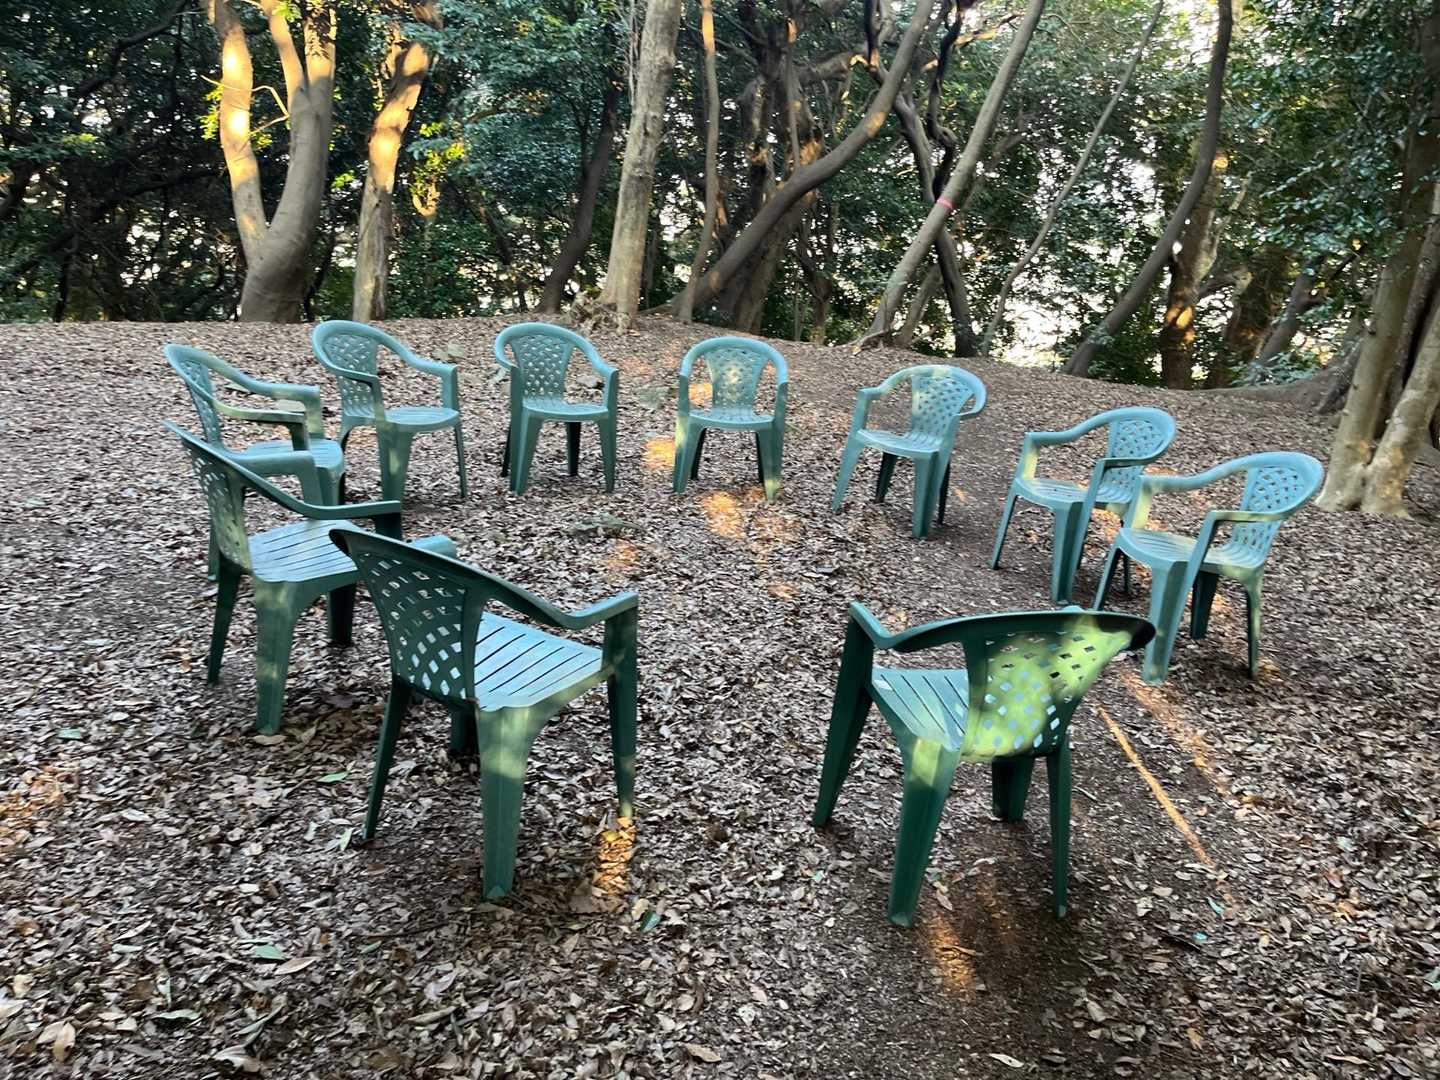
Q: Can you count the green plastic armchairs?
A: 10